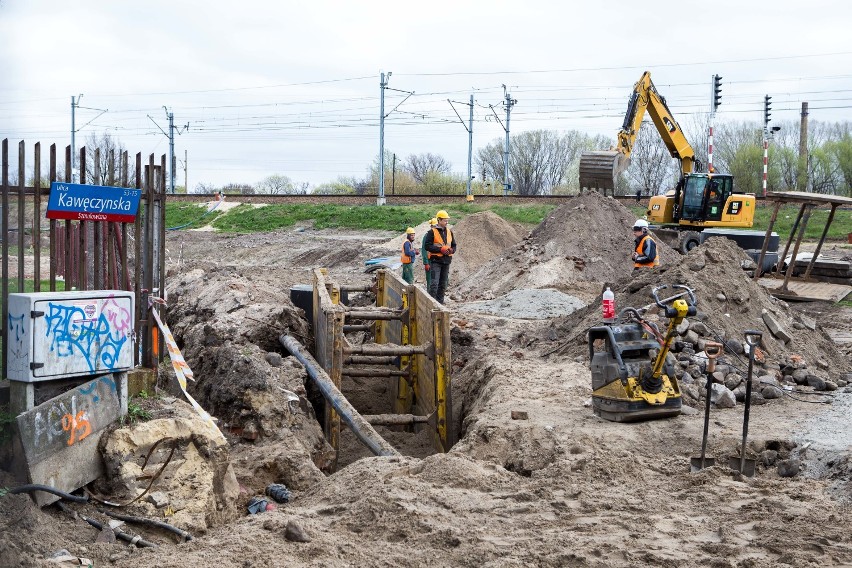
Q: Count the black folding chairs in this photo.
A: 0